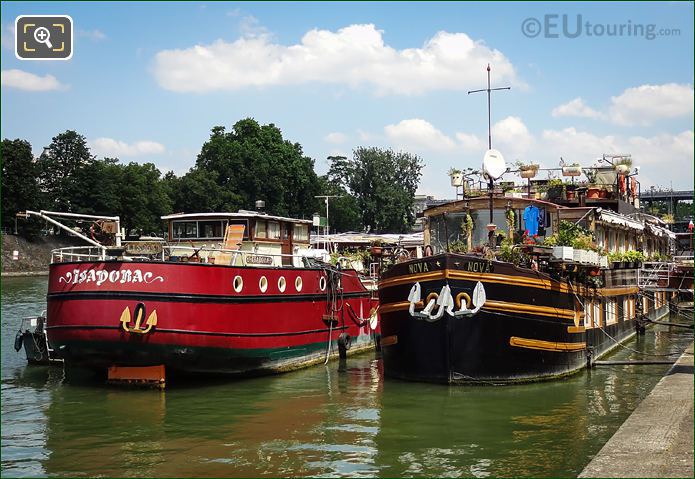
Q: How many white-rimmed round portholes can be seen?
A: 5